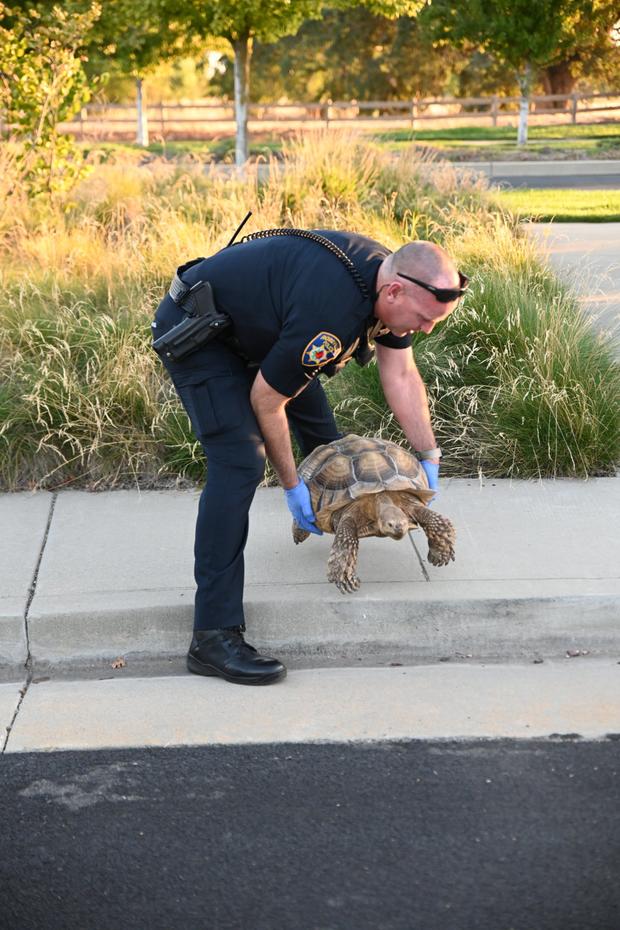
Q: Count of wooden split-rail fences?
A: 1